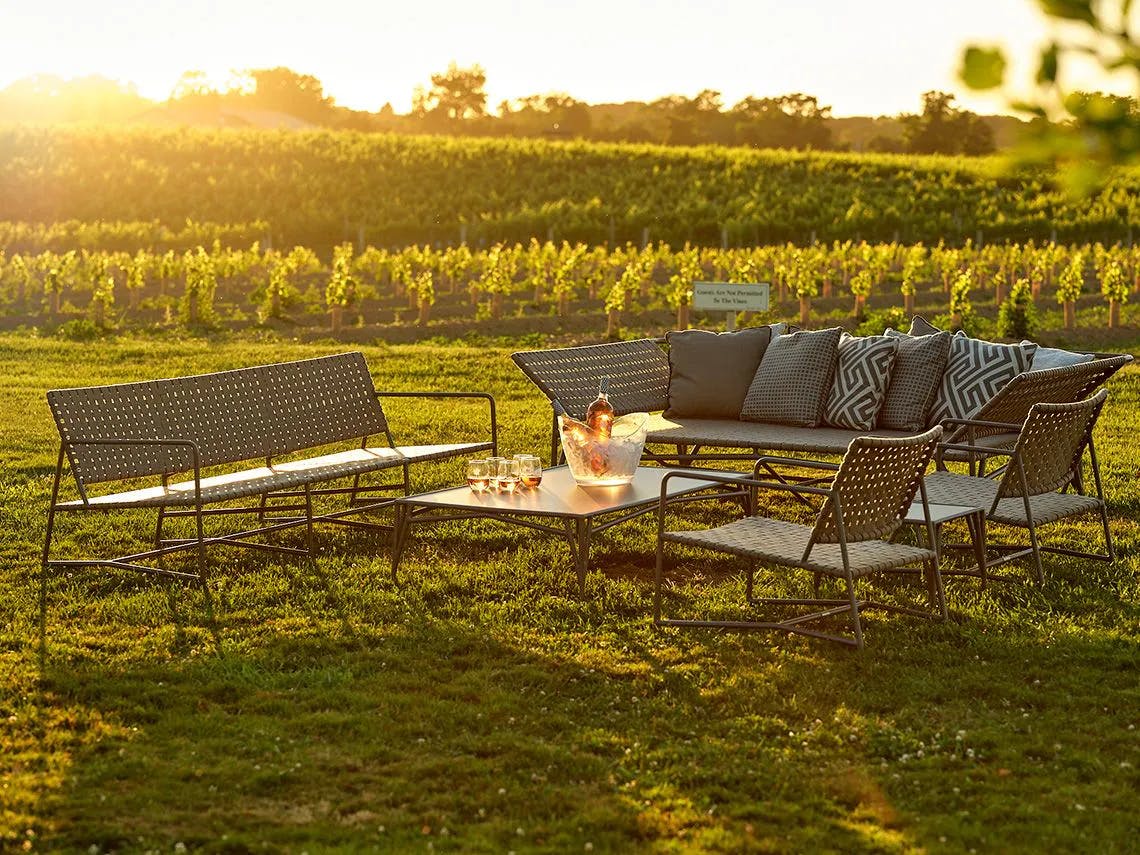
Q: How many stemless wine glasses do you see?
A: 5